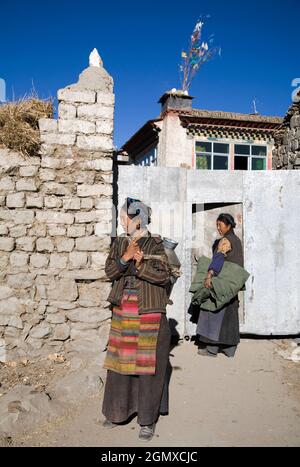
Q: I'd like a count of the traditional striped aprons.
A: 1